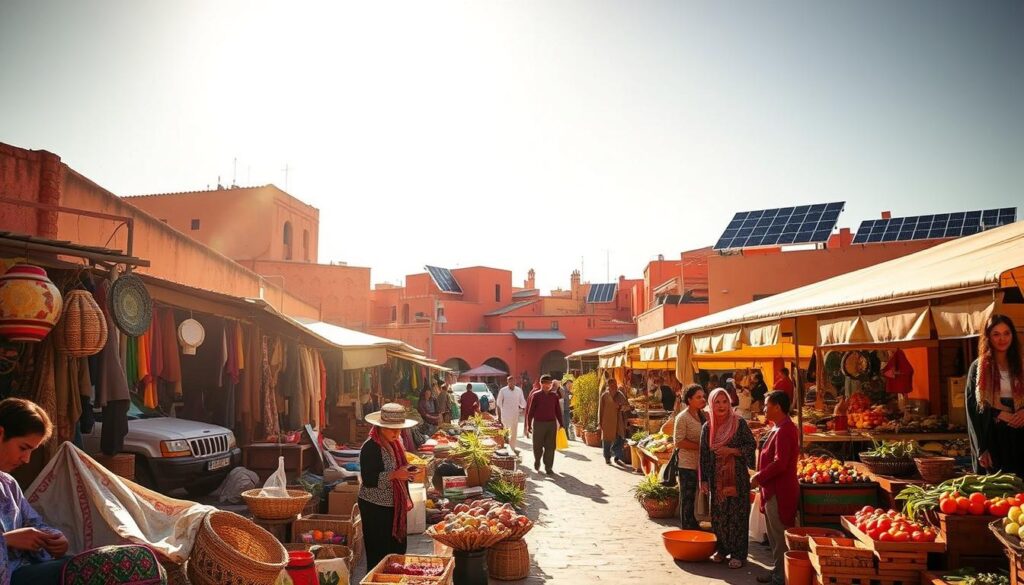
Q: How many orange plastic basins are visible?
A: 1